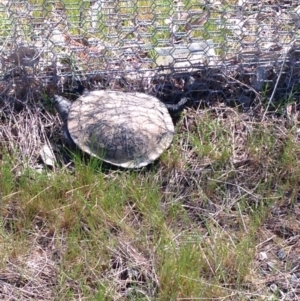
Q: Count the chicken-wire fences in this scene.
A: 1